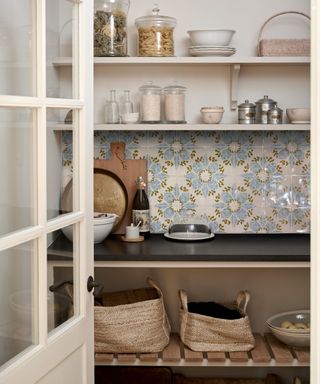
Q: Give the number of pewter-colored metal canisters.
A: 3